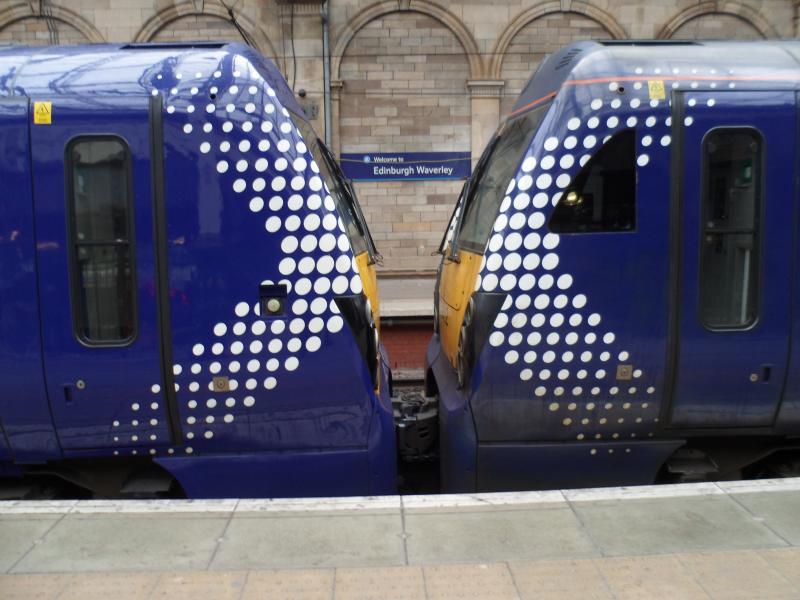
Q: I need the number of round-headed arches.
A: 5